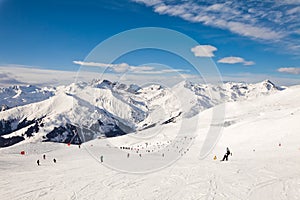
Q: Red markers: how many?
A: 2